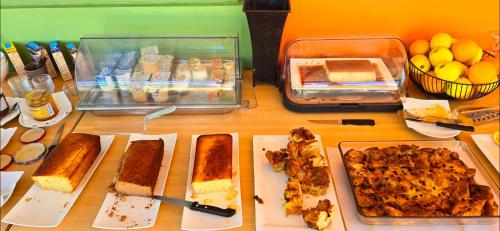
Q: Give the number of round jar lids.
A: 3